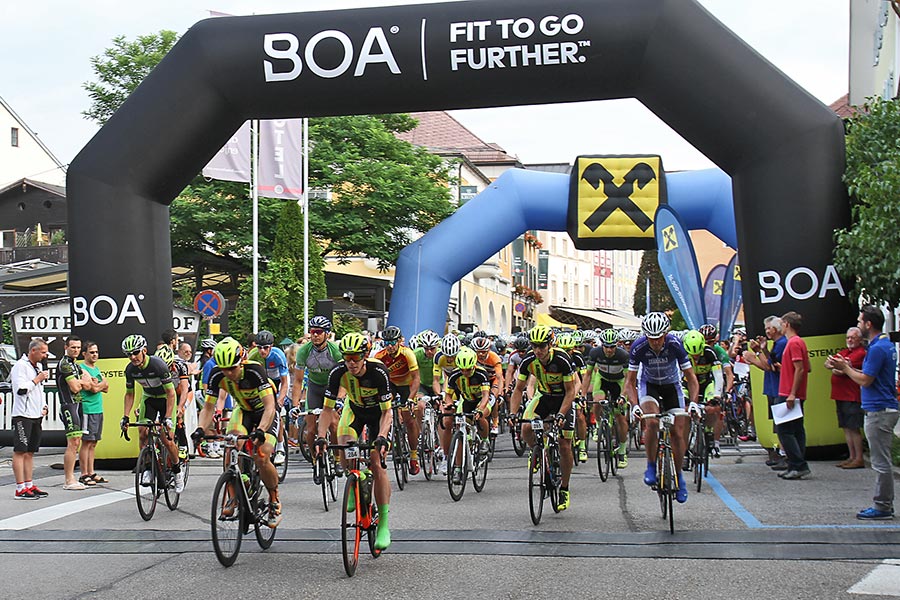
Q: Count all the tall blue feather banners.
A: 3